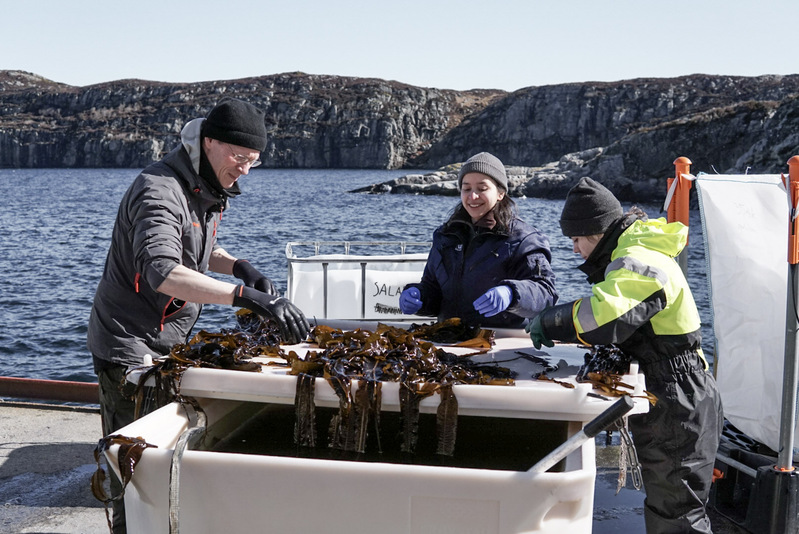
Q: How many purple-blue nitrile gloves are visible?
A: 2